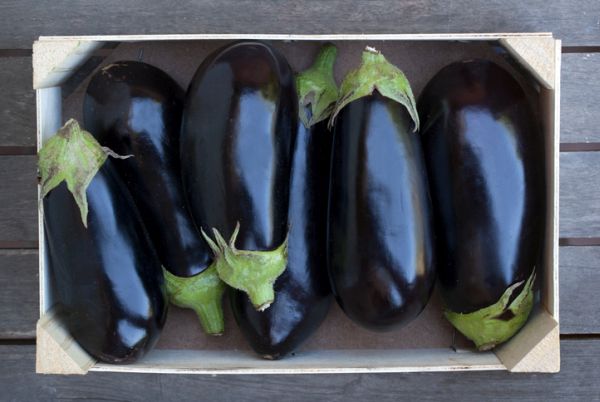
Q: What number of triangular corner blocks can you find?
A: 4